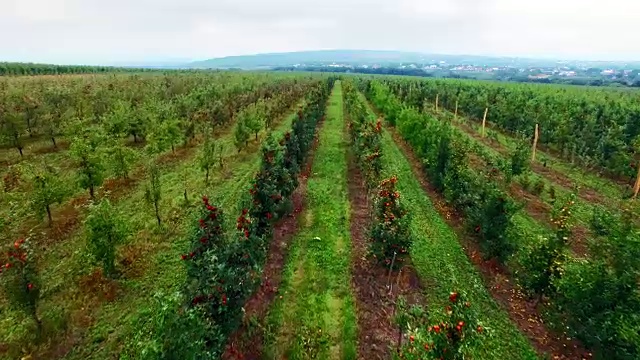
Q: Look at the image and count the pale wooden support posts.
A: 5